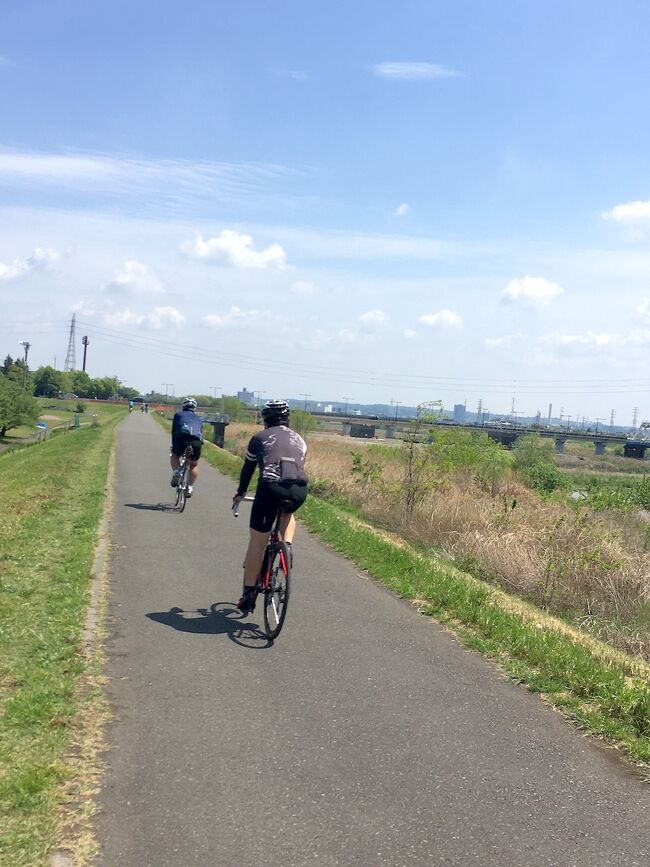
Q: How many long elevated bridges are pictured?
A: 1